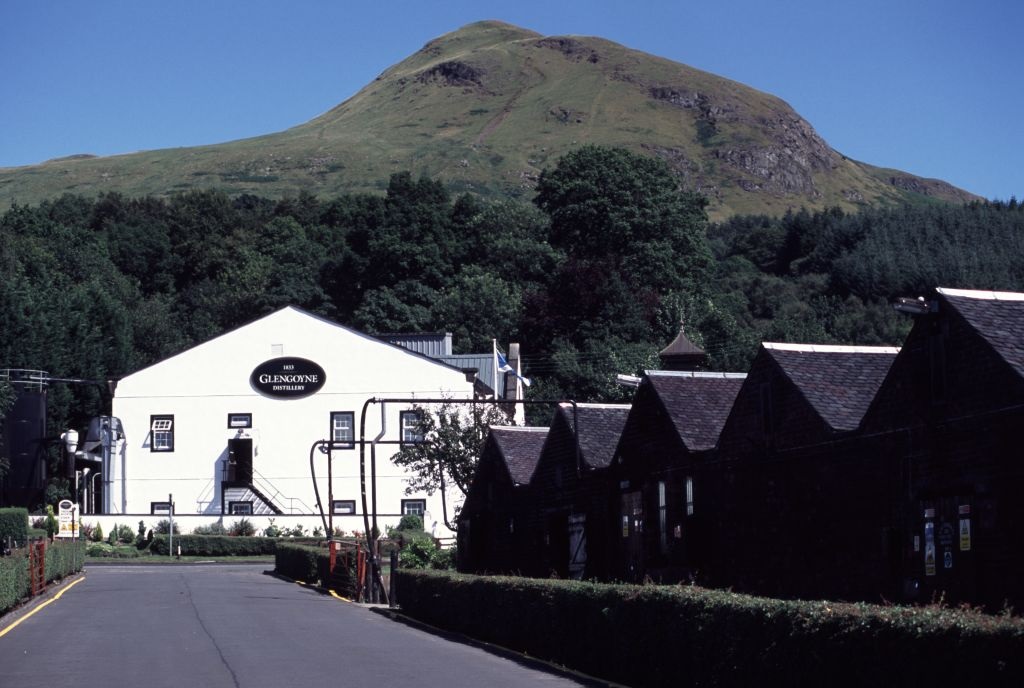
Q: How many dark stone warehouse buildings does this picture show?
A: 5